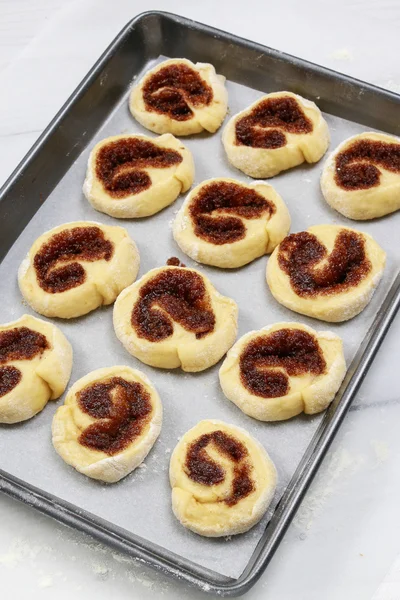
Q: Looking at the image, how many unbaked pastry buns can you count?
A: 12